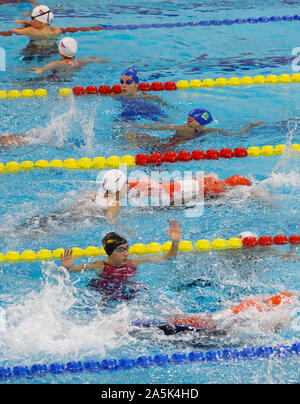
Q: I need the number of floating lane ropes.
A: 5